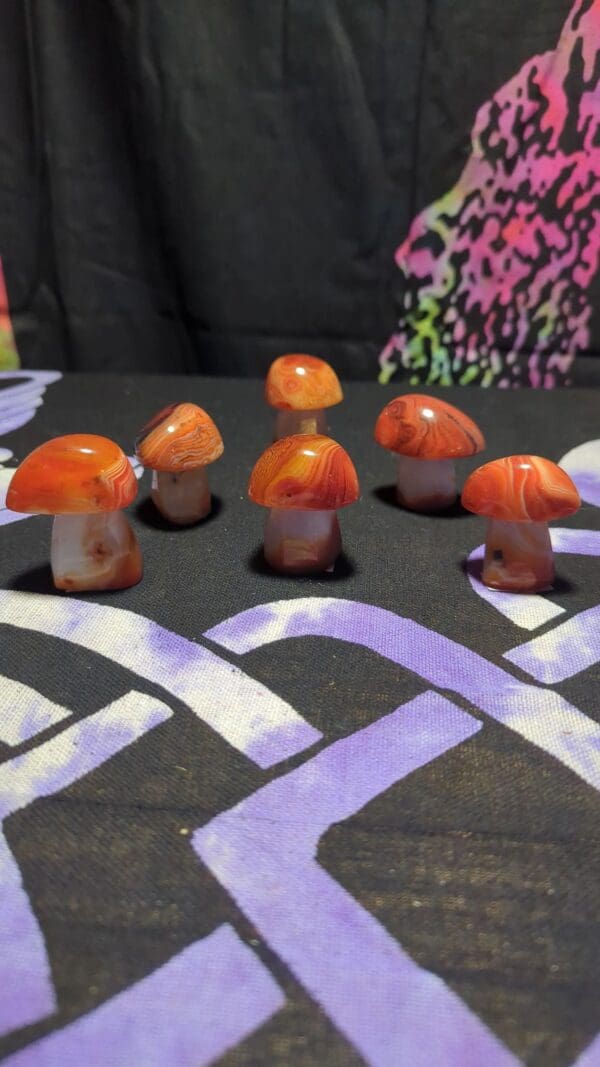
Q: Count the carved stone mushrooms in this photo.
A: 6